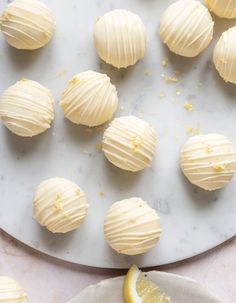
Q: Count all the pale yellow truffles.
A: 12